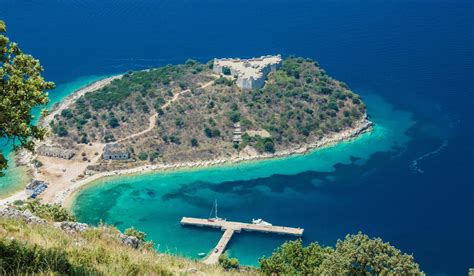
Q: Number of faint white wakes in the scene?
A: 1